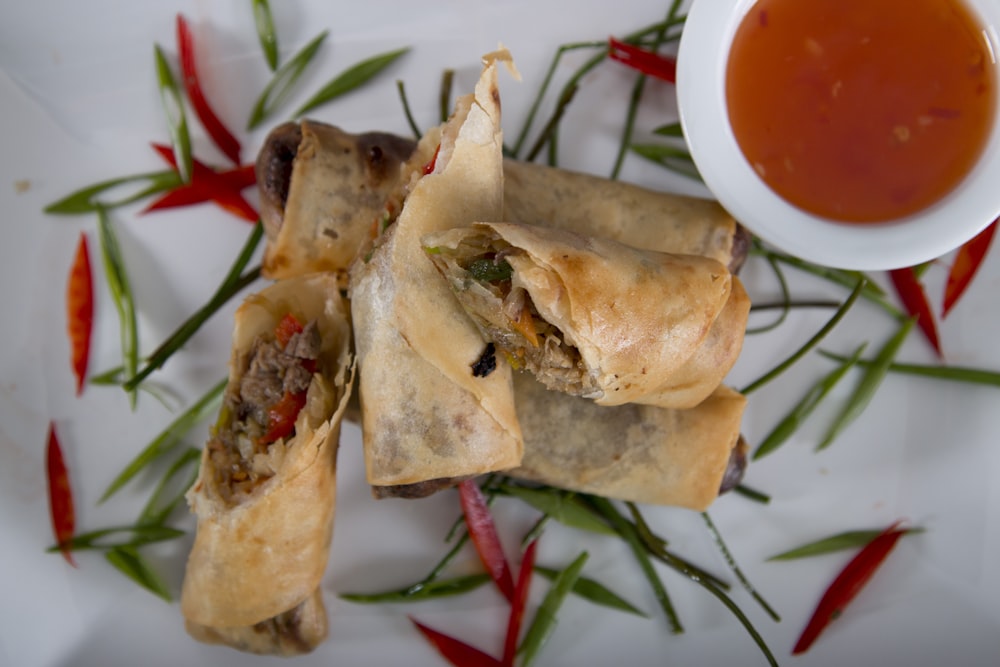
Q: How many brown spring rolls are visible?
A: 5